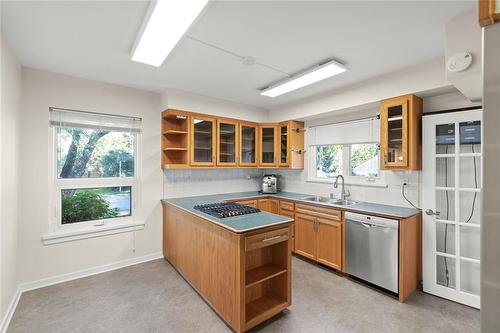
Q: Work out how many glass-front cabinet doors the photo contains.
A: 6